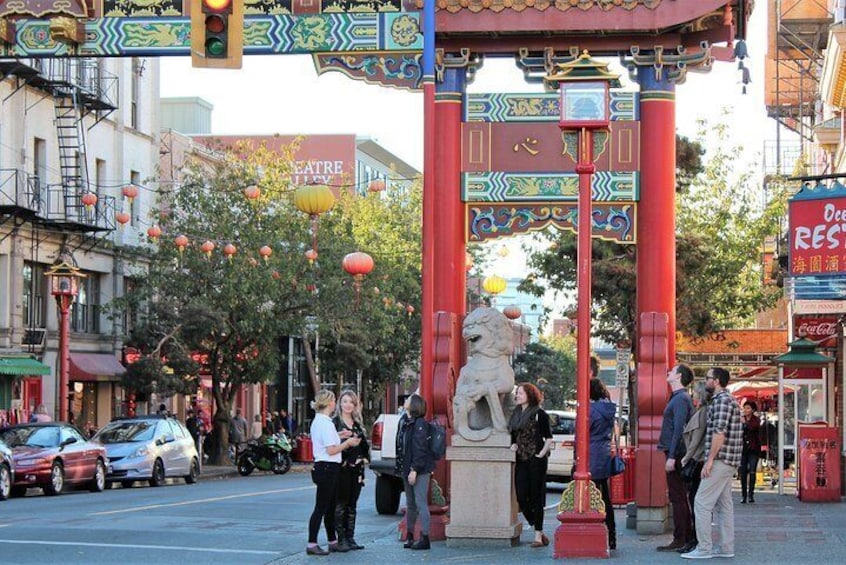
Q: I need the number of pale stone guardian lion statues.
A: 1